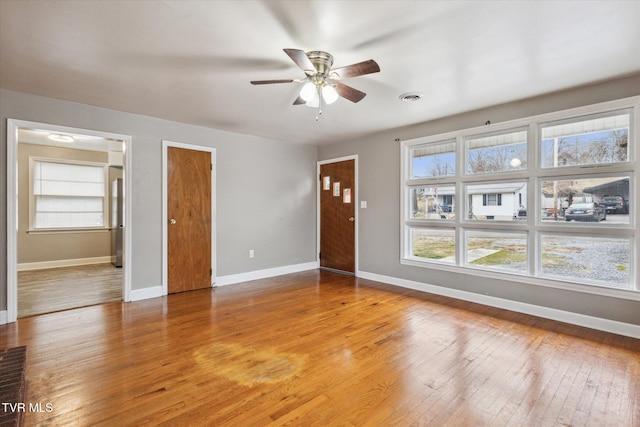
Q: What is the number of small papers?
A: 3